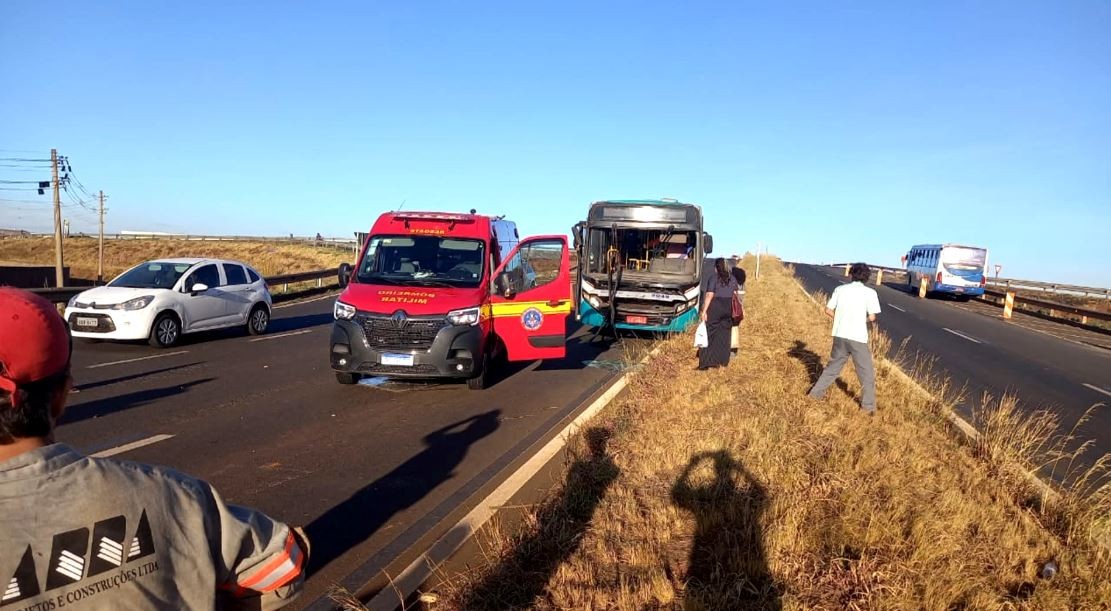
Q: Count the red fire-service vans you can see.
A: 1